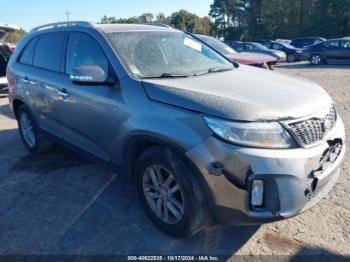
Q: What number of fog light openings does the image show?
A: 1